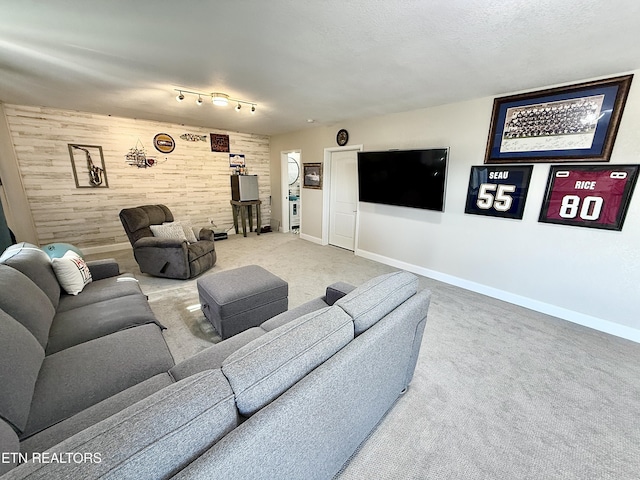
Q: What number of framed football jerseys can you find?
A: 2